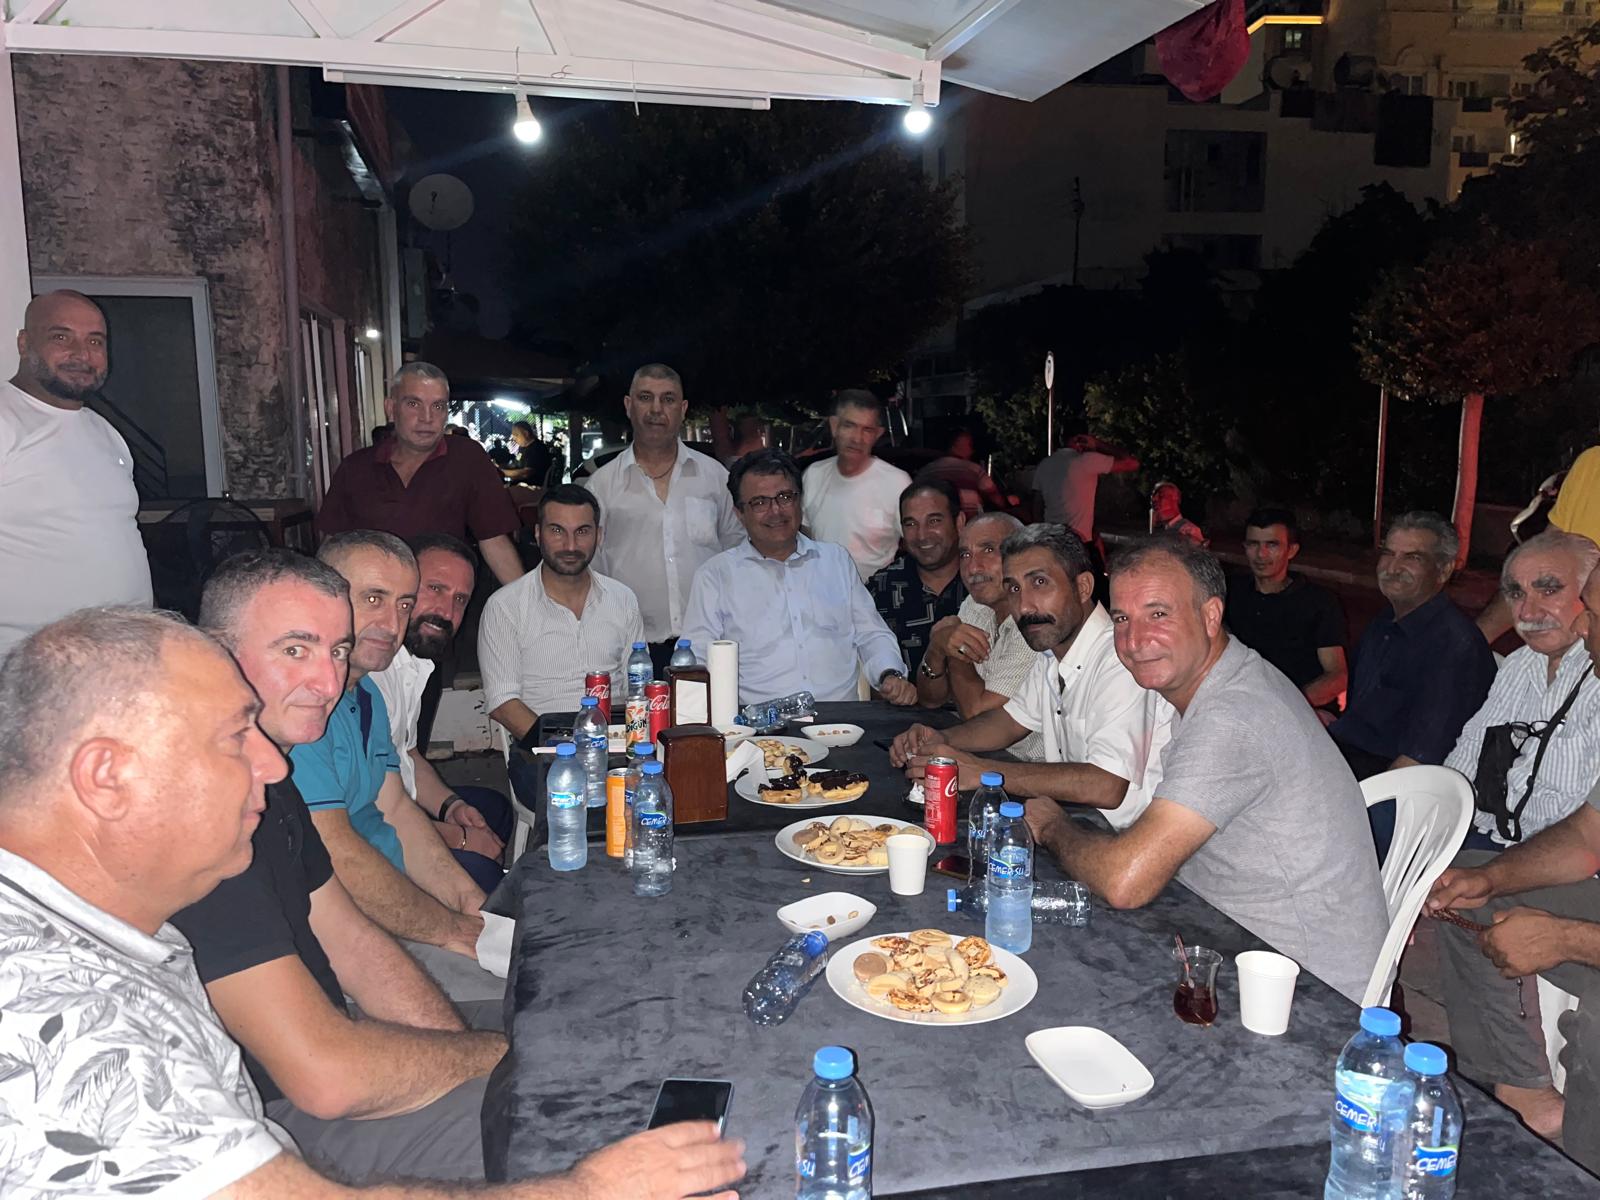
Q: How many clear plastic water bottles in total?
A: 14